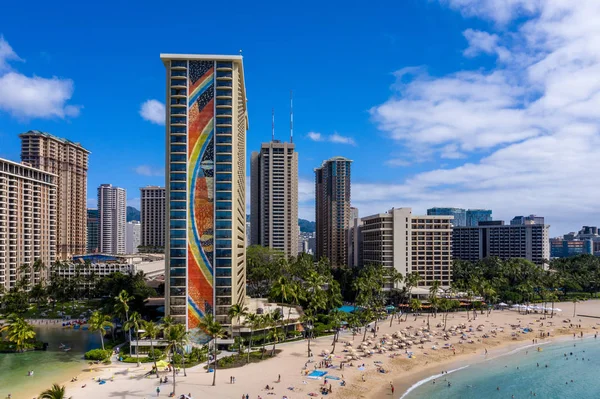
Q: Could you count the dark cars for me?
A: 0